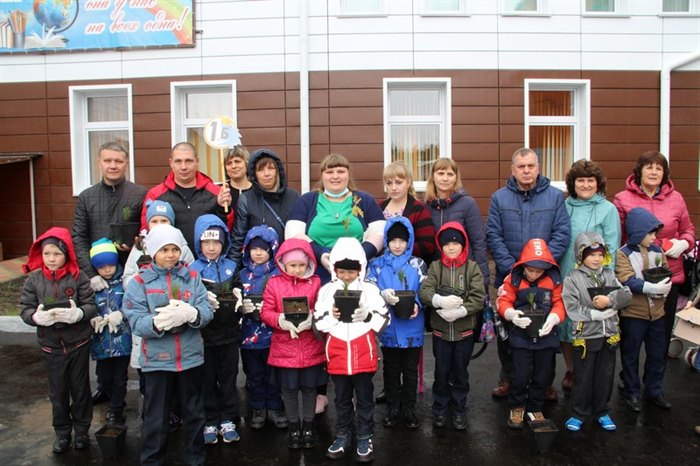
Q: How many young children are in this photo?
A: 13